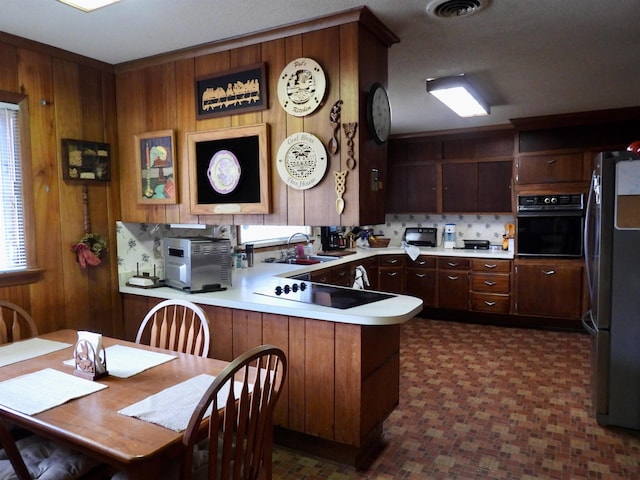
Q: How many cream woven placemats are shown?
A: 4